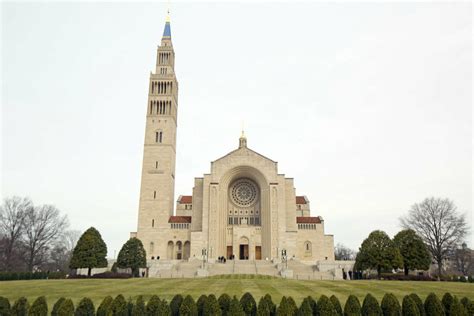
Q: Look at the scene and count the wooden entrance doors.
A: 3